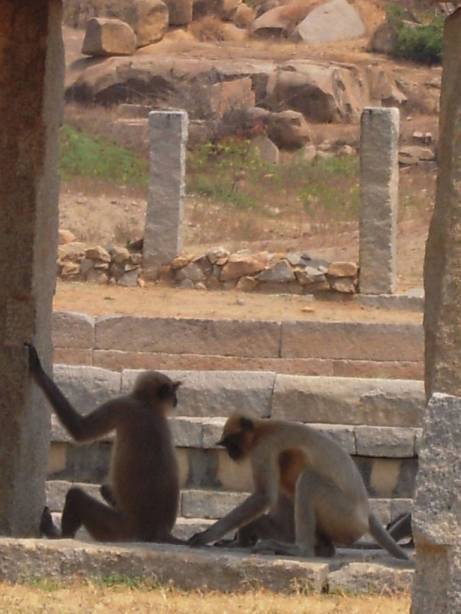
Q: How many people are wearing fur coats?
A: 0